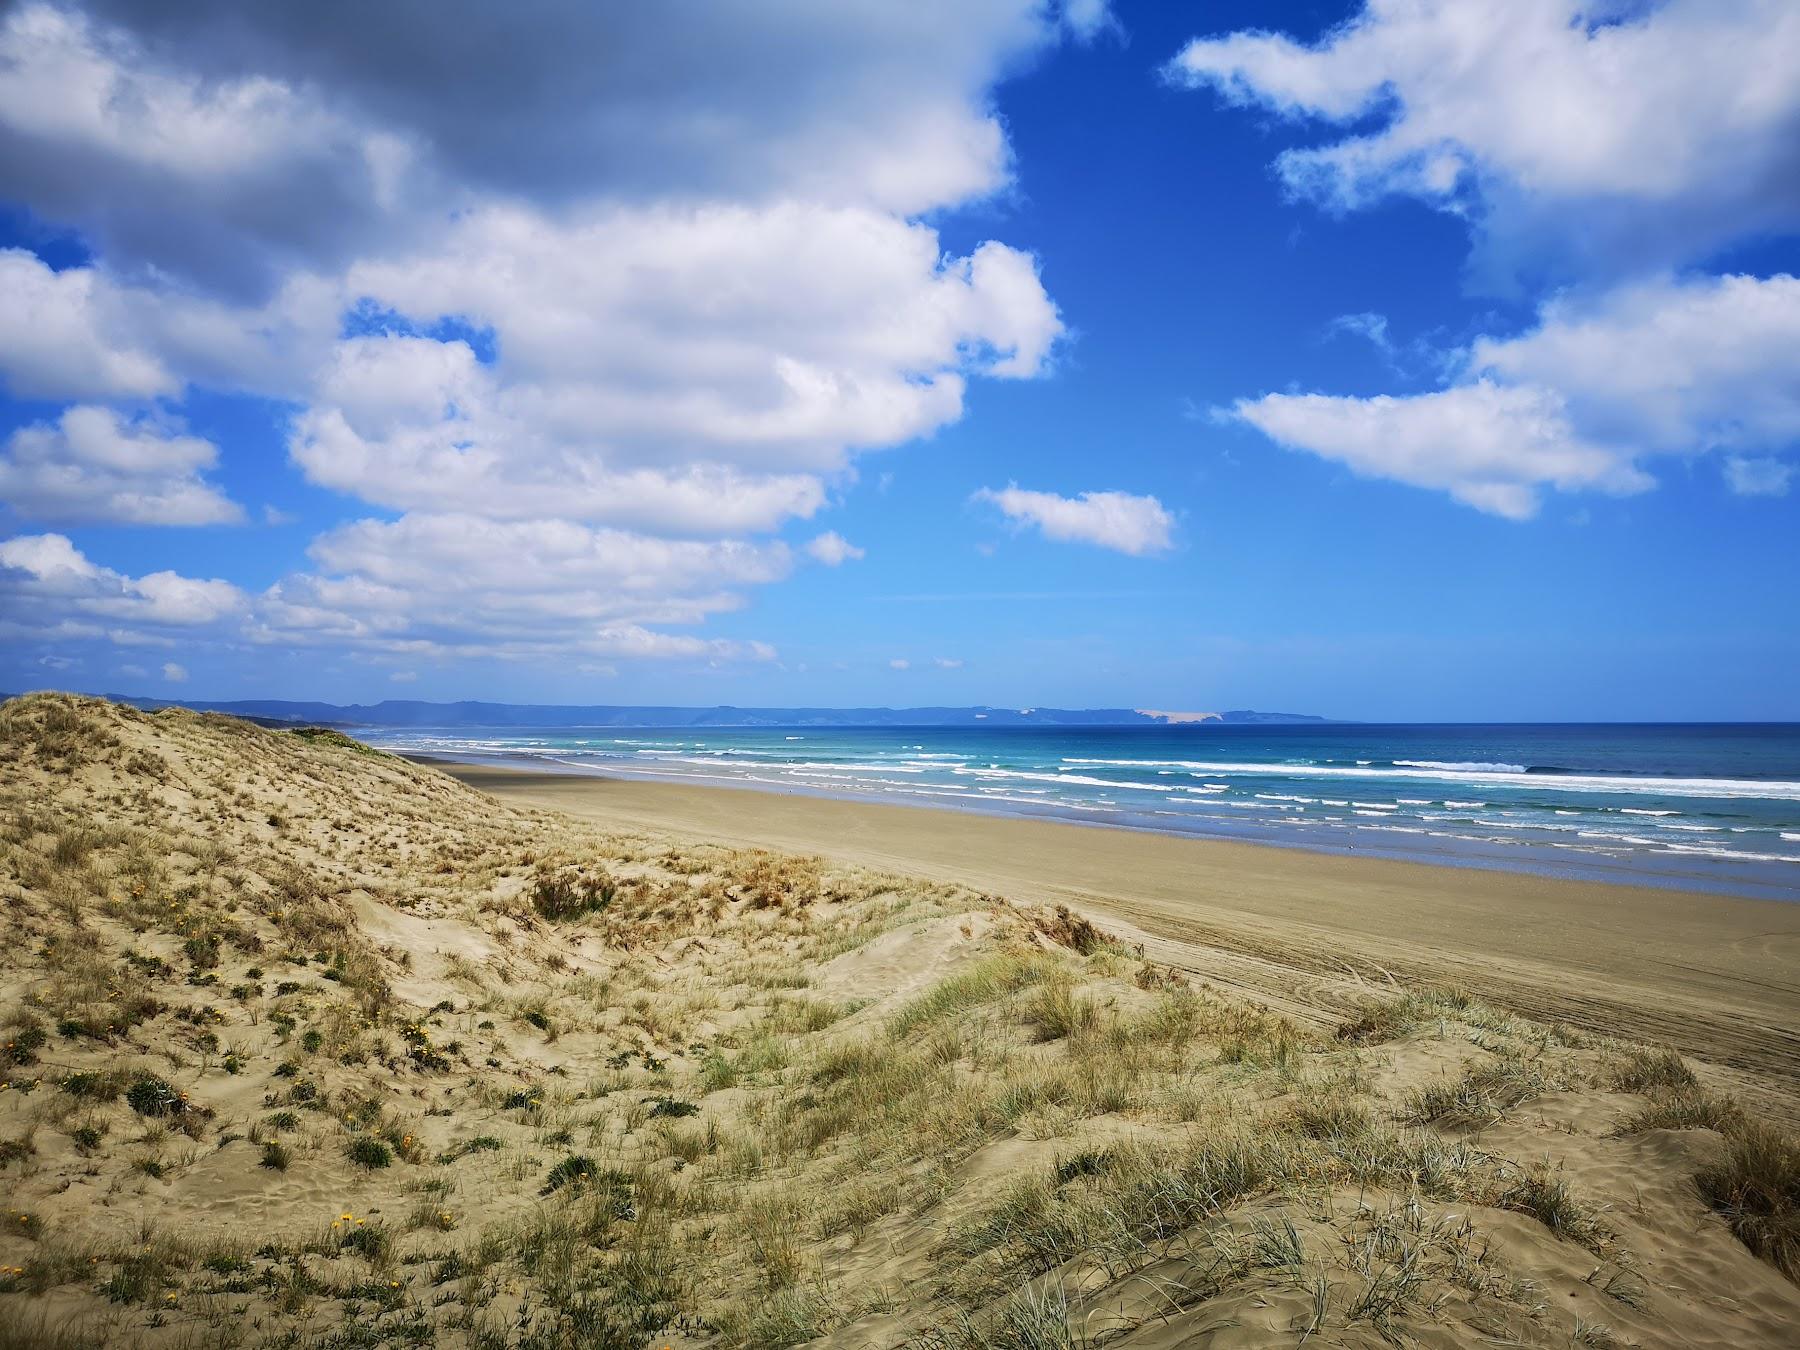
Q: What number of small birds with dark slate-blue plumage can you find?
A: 0